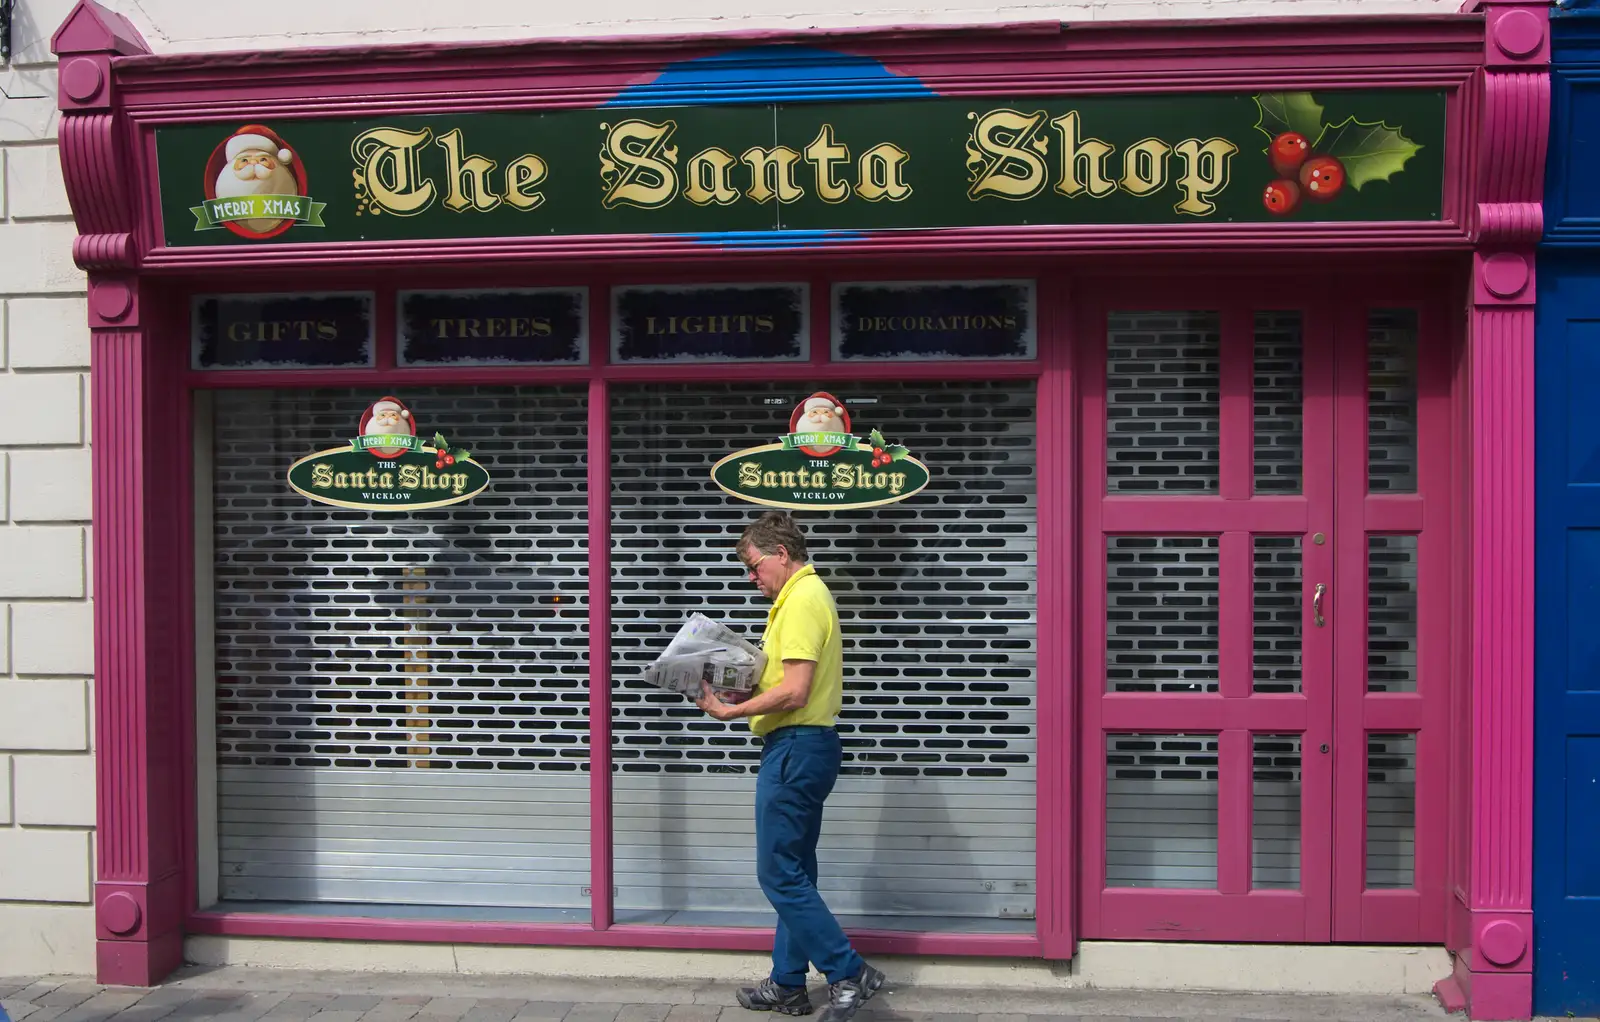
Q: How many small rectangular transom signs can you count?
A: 4